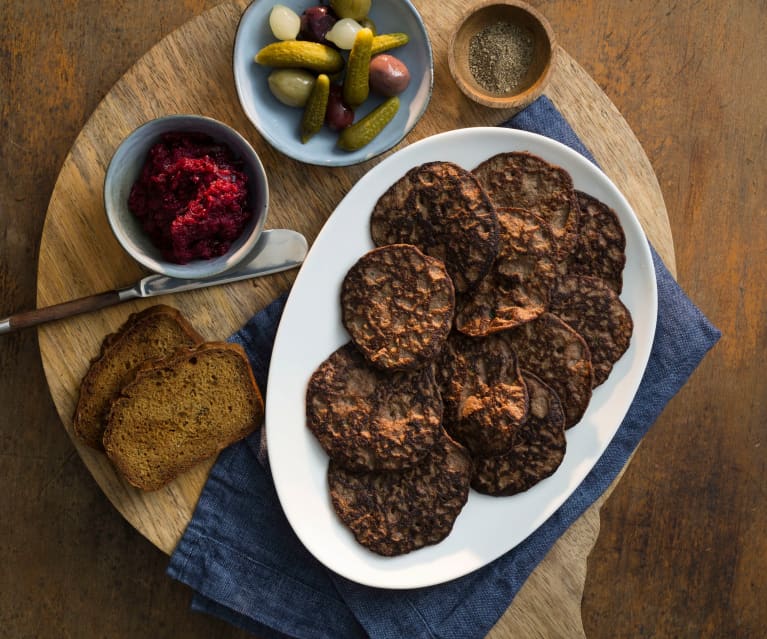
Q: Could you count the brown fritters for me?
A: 11